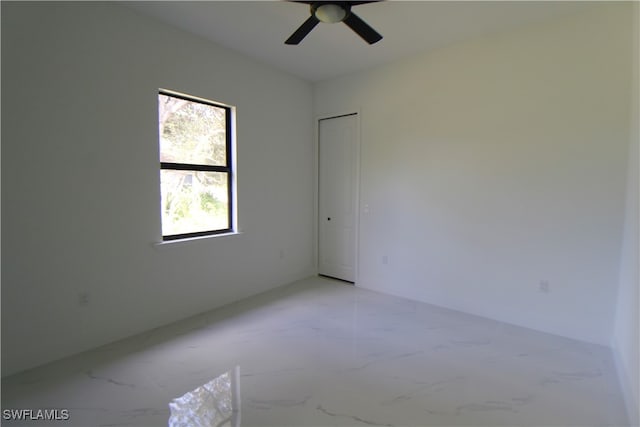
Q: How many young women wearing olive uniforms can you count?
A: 0